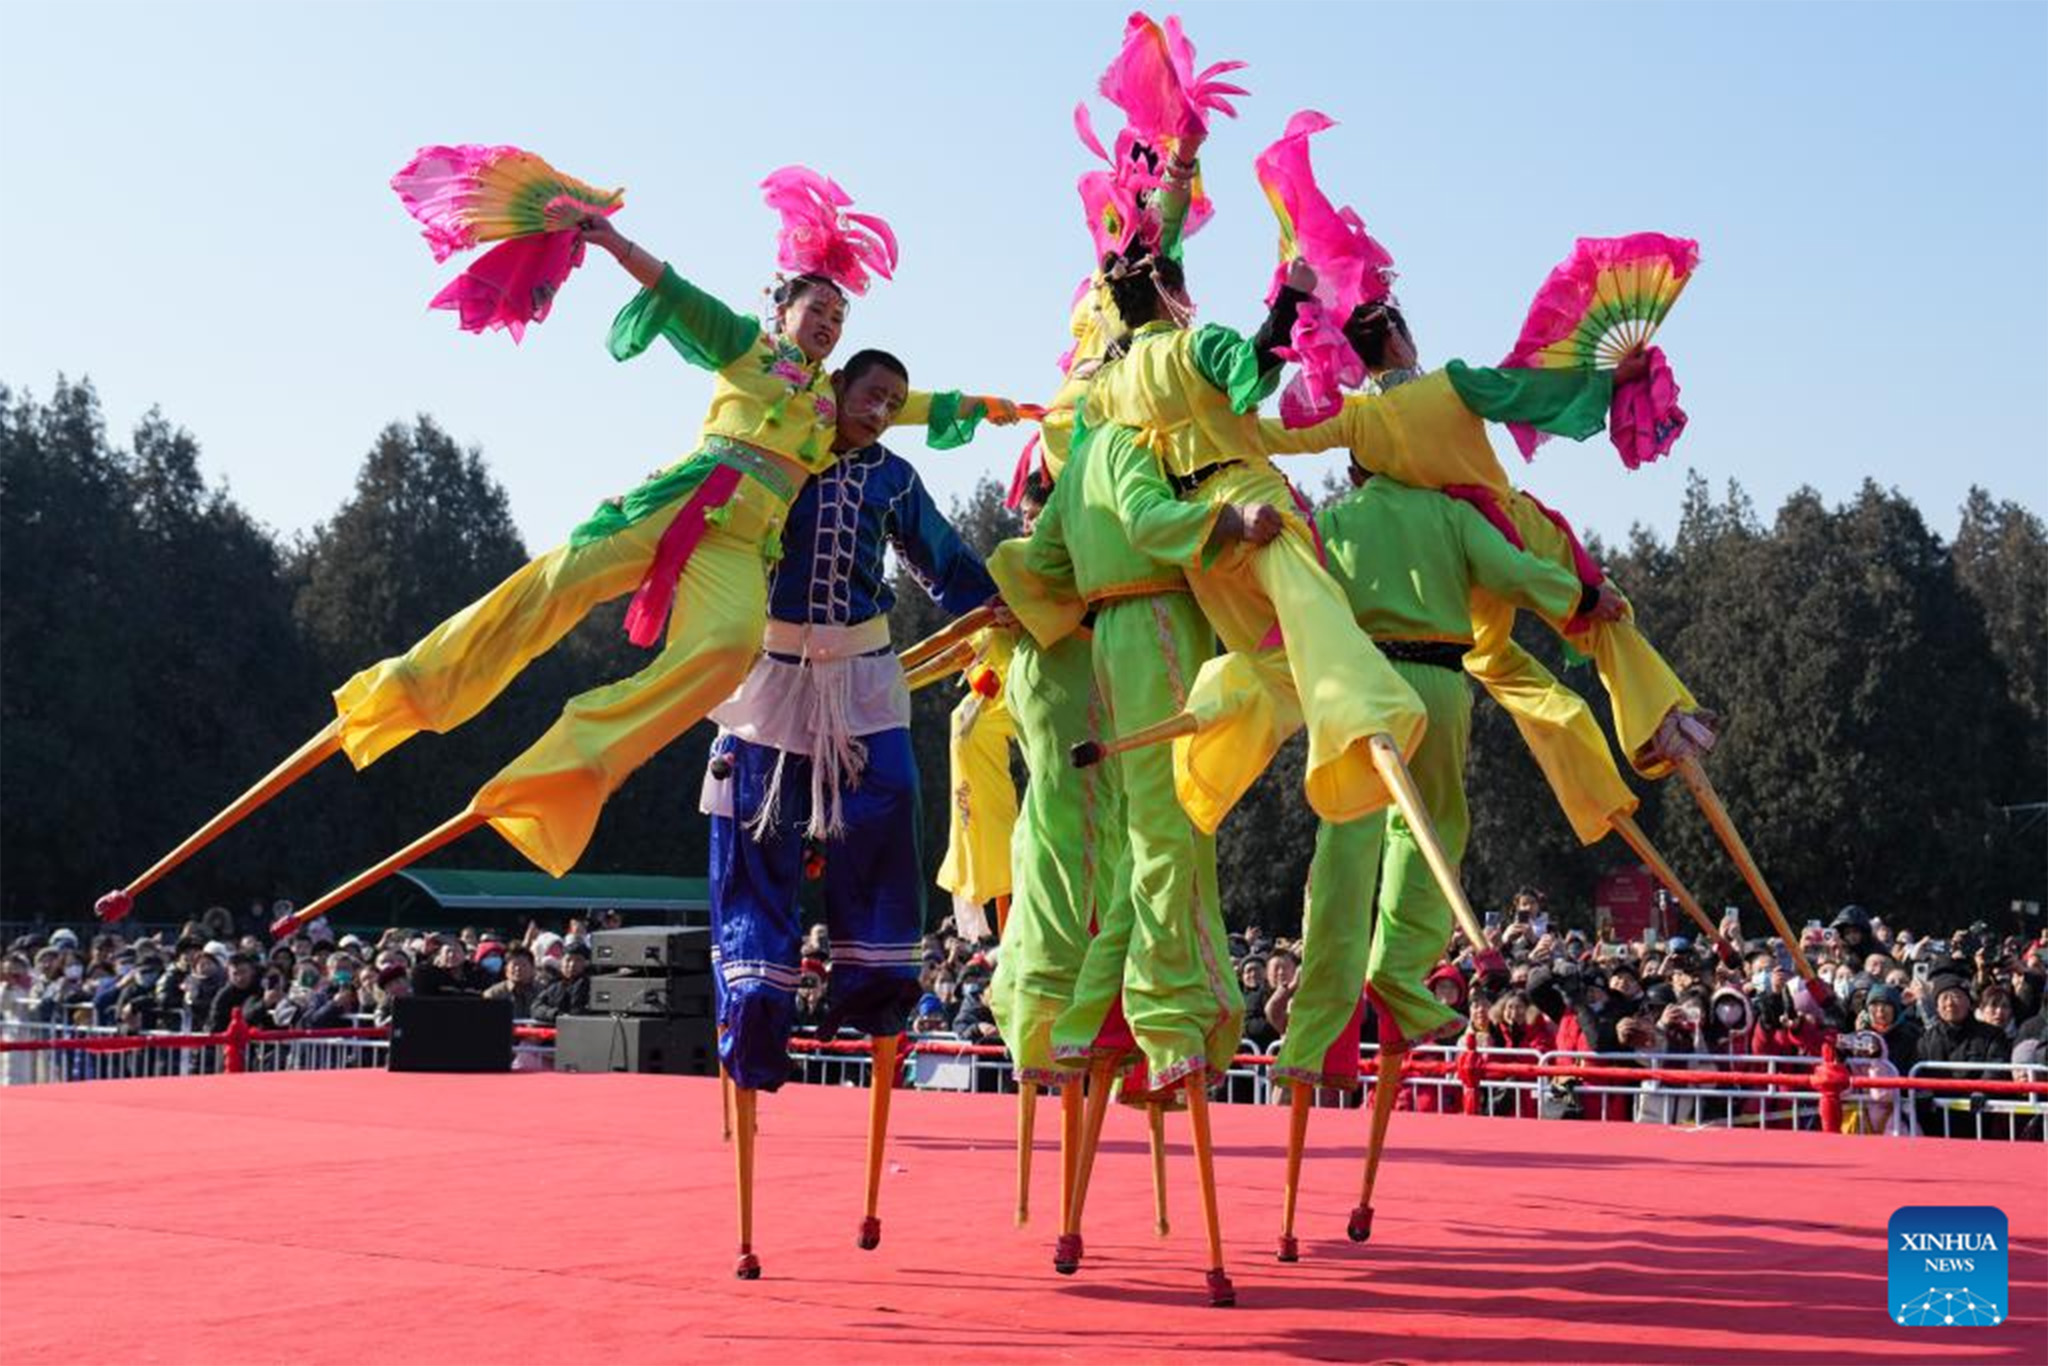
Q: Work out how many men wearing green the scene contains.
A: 3